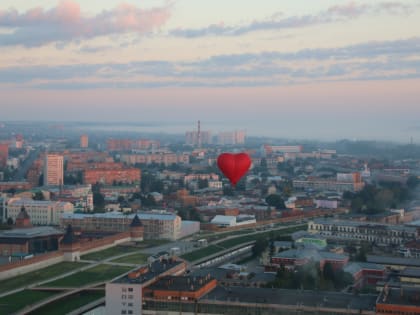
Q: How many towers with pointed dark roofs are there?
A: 3